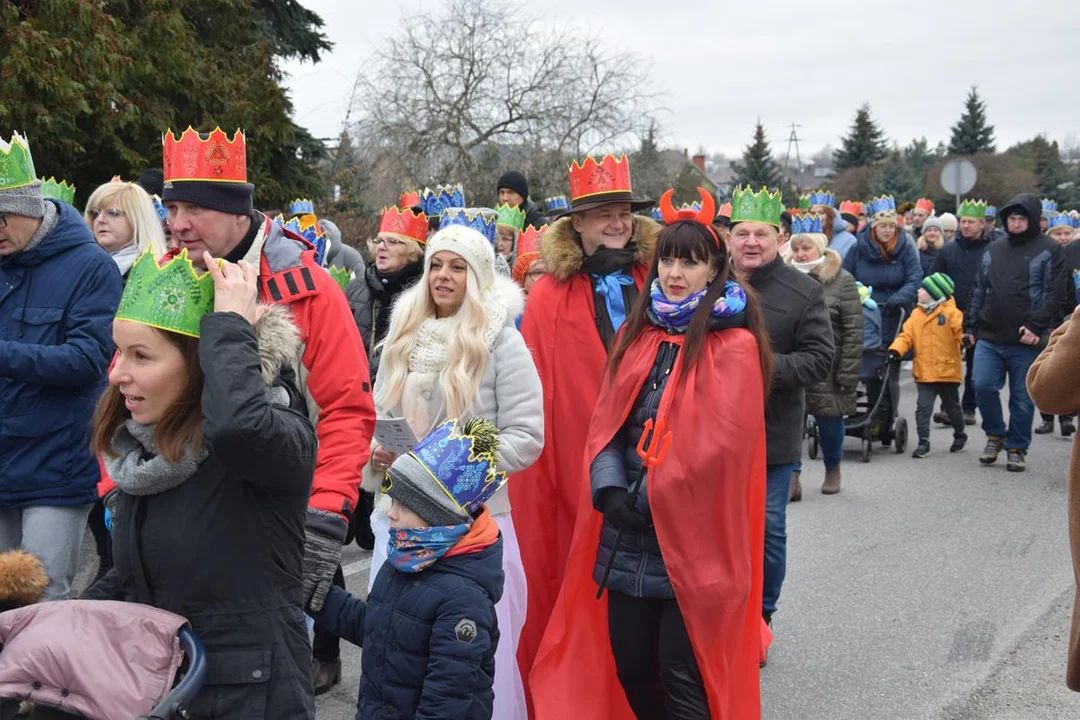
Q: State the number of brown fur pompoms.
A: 1